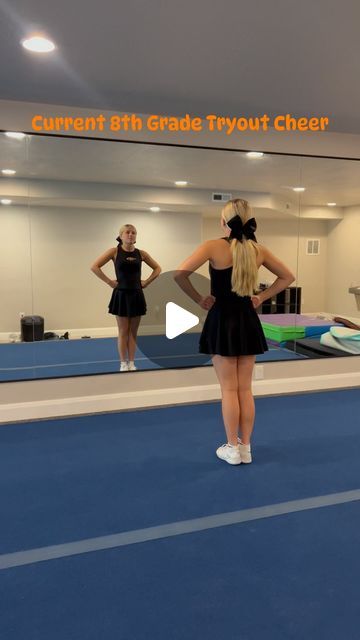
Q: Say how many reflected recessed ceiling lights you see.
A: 8